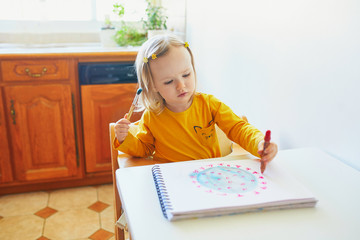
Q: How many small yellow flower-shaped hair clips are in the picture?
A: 3